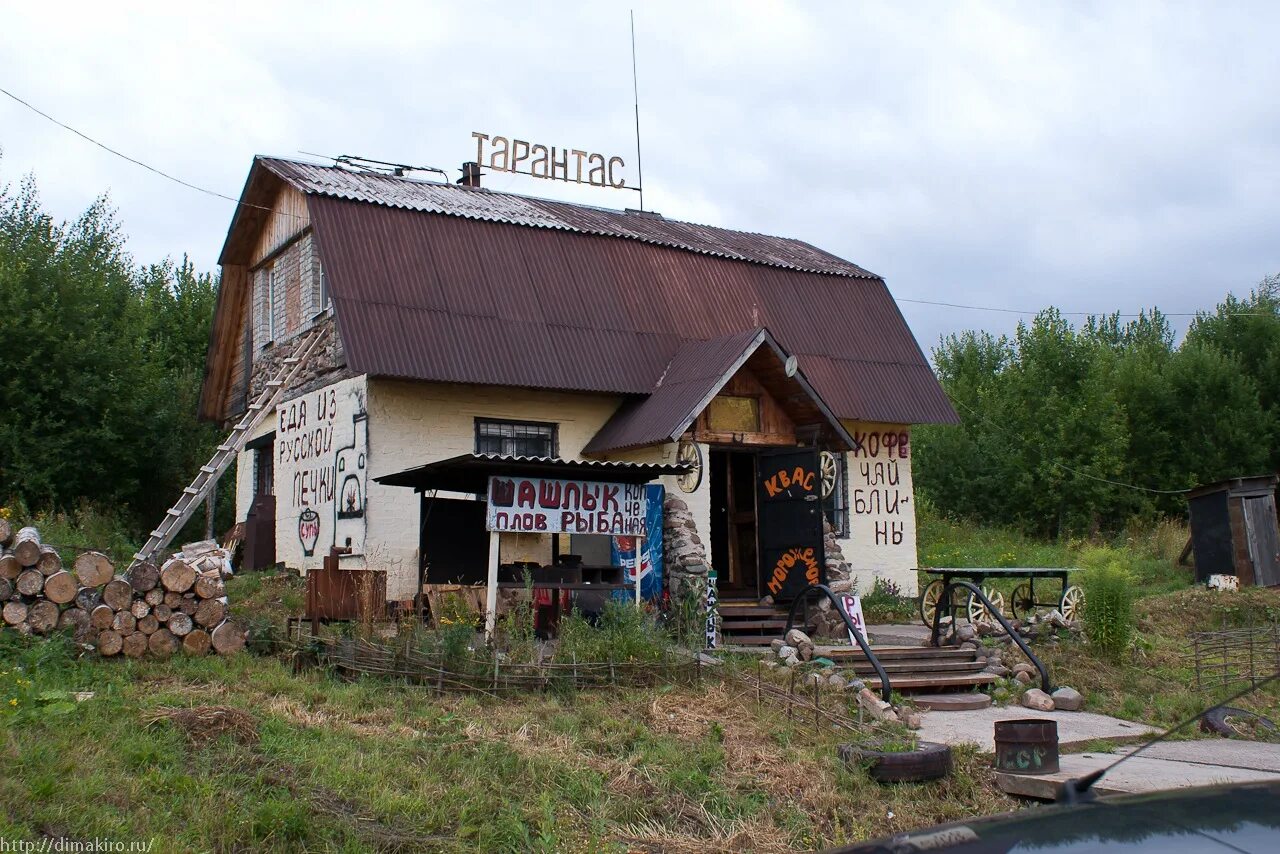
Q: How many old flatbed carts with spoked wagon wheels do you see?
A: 1